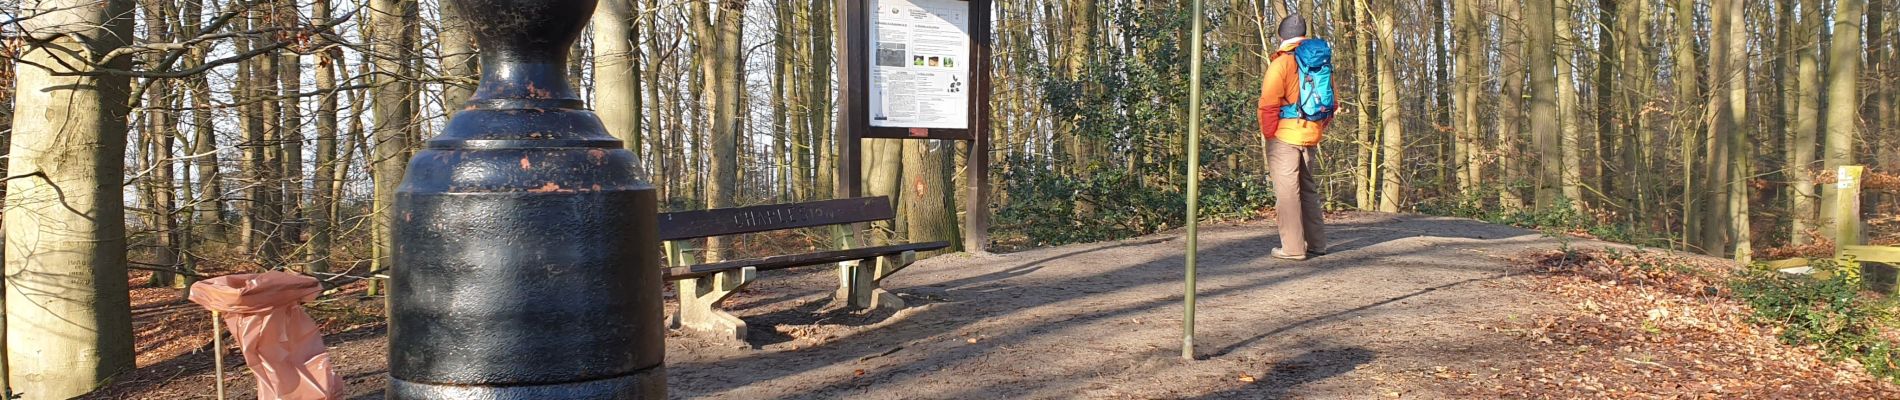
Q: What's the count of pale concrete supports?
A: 2